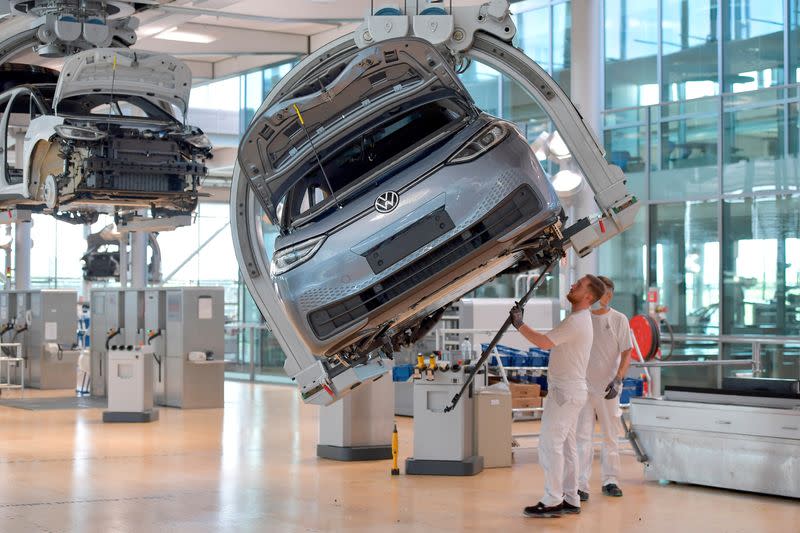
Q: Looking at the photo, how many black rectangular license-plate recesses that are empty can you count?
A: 1